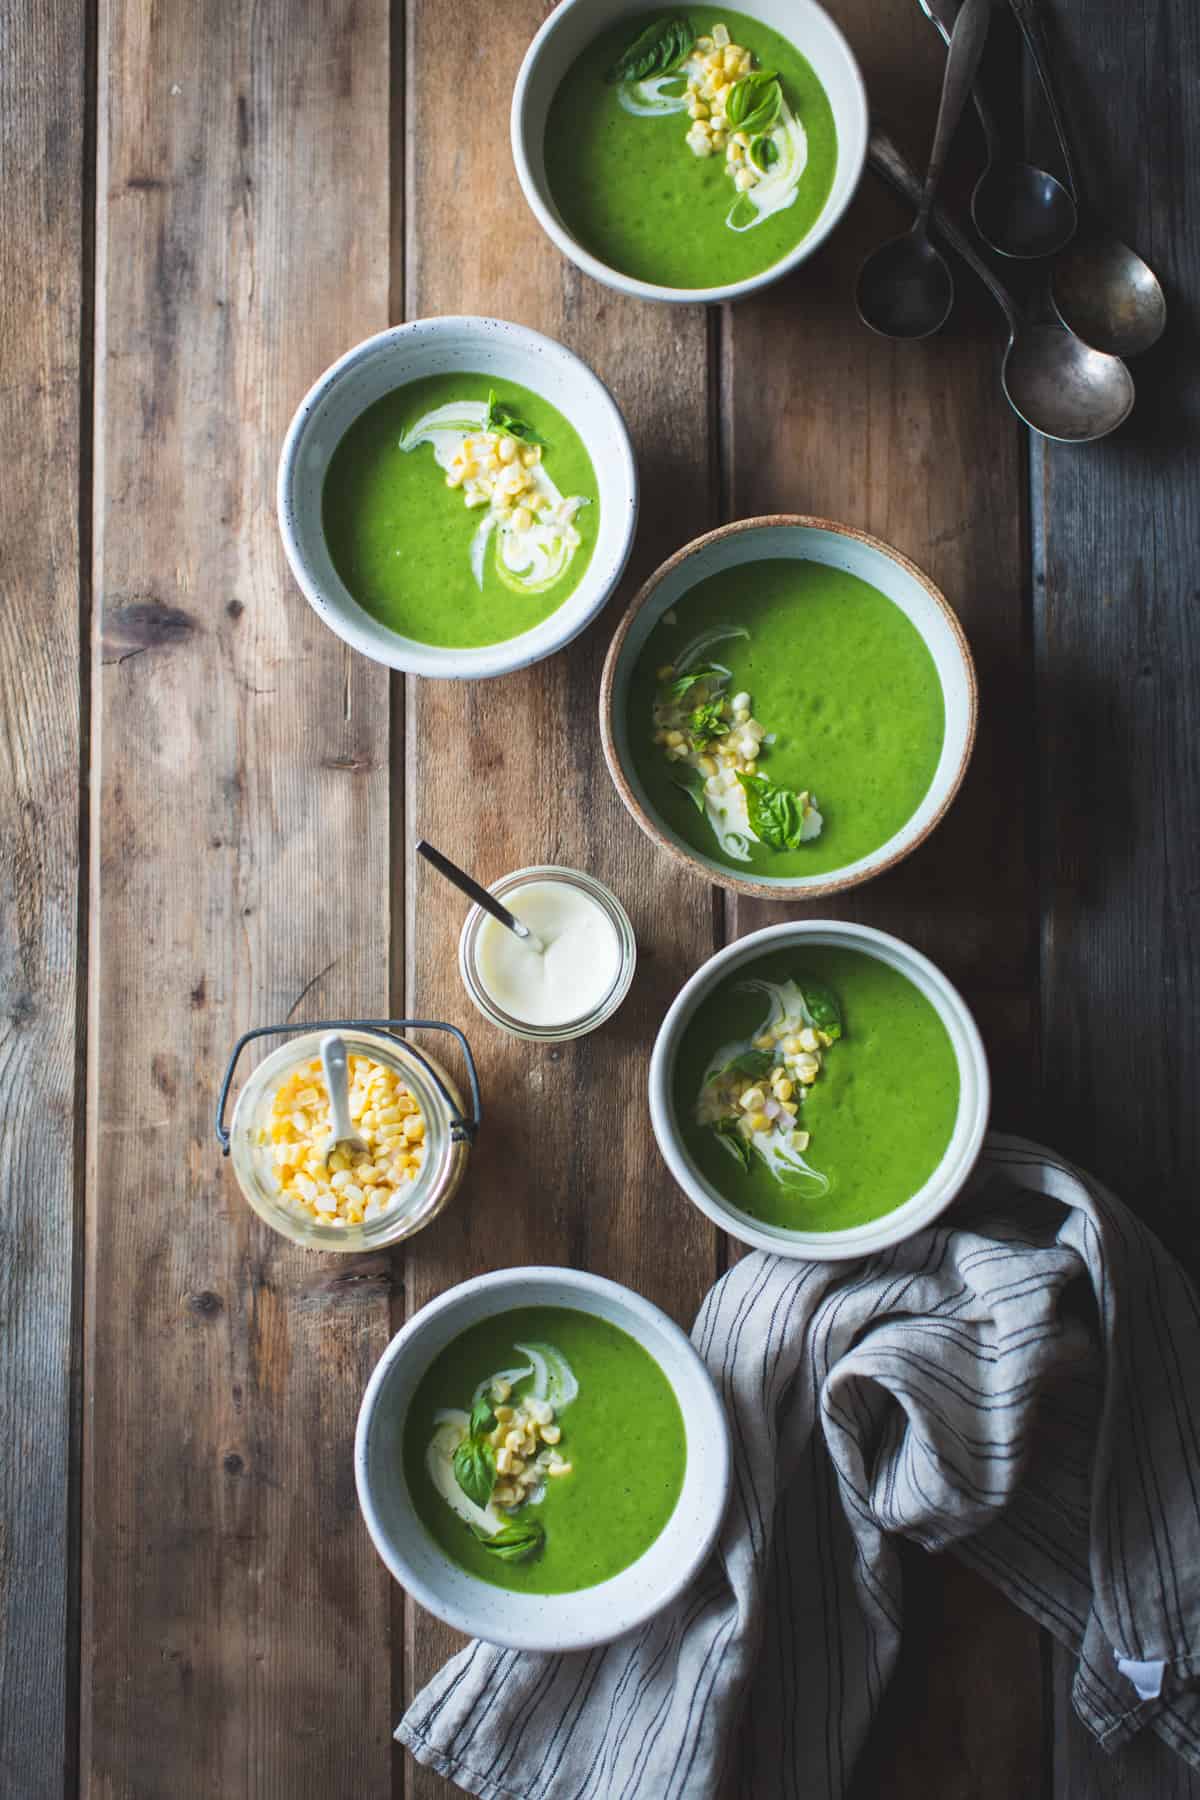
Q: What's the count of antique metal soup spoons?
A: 4